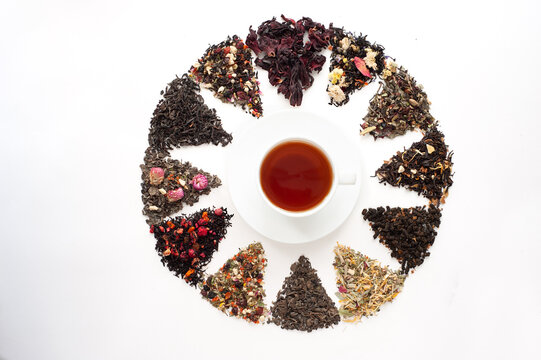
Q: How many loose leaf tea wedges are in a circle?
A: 12